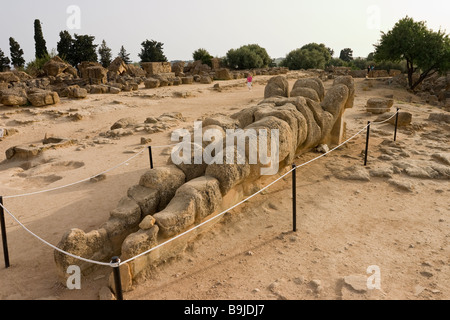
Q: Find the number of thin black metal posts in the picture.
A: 6